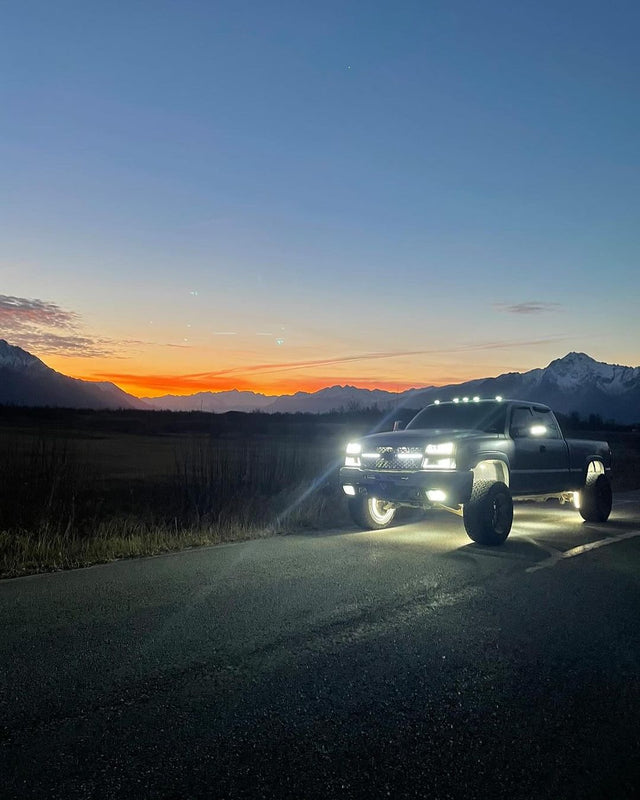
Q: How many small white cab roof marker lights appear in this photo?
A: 5